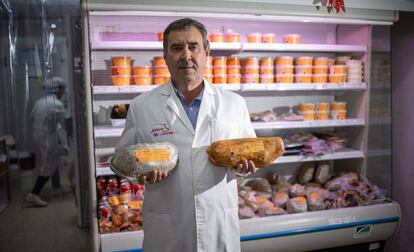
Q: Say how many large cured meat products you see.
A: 2